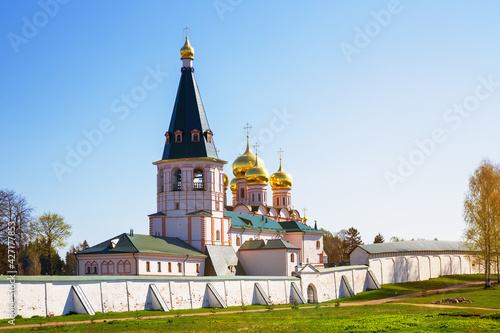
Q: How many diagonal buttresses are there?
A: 7